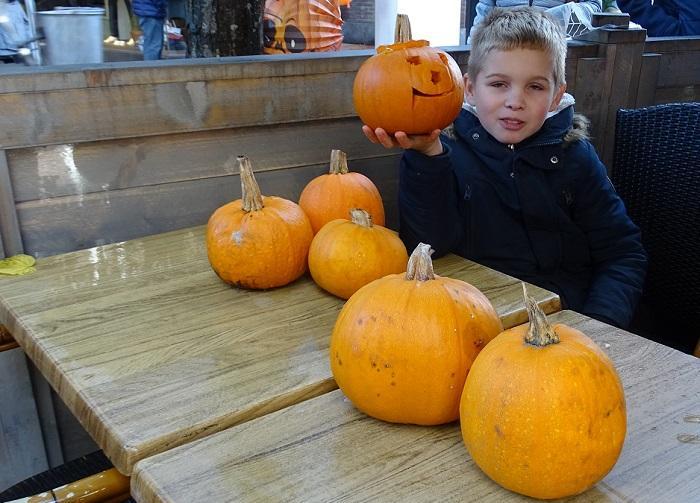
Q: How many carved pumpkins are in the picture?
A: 1